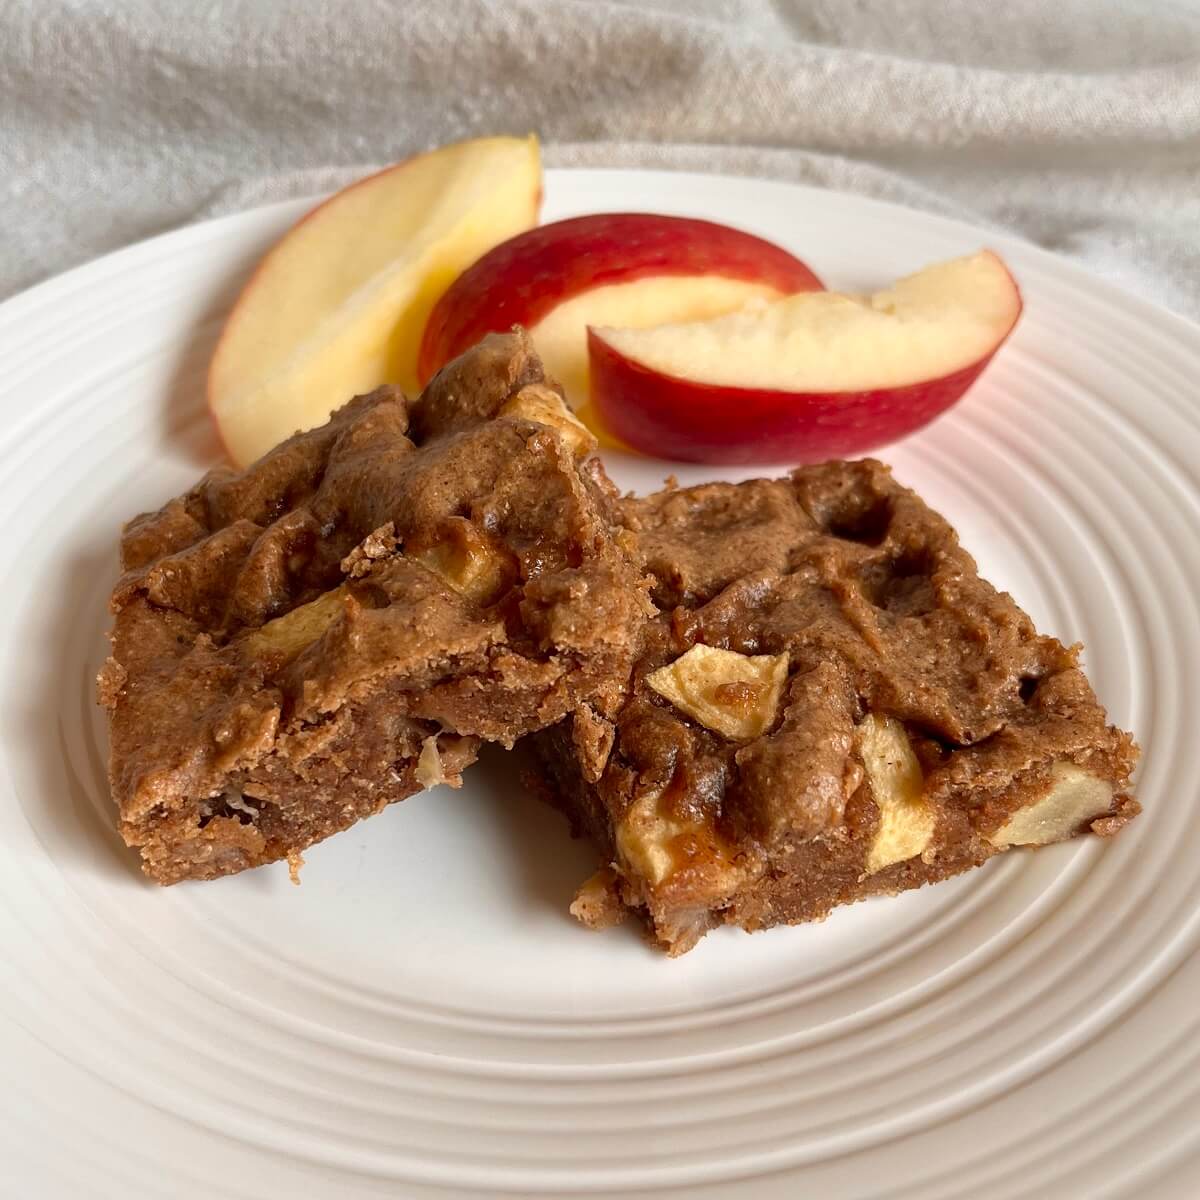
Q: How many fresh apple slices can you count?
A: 3